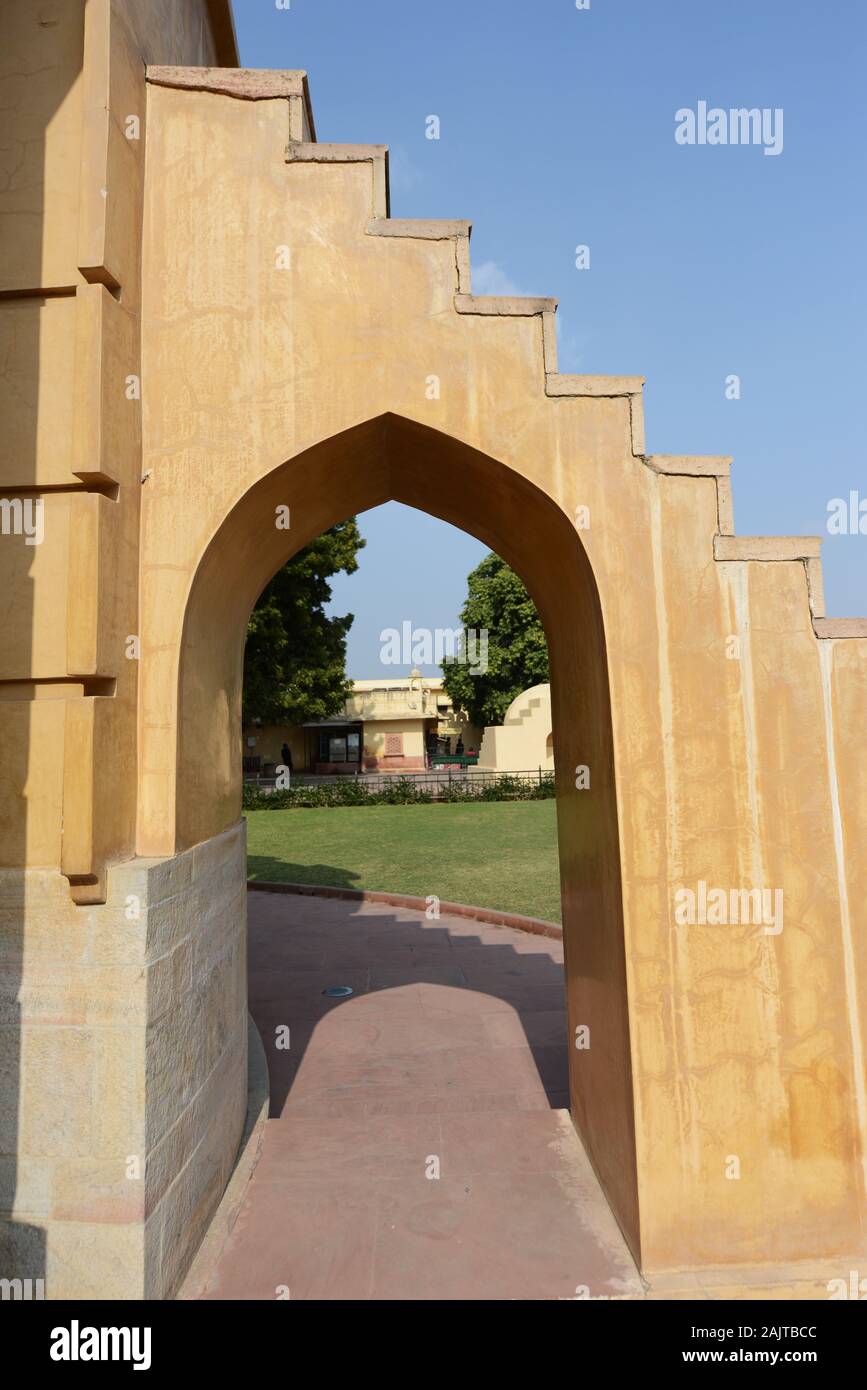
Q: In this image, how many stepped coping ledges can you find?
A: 8